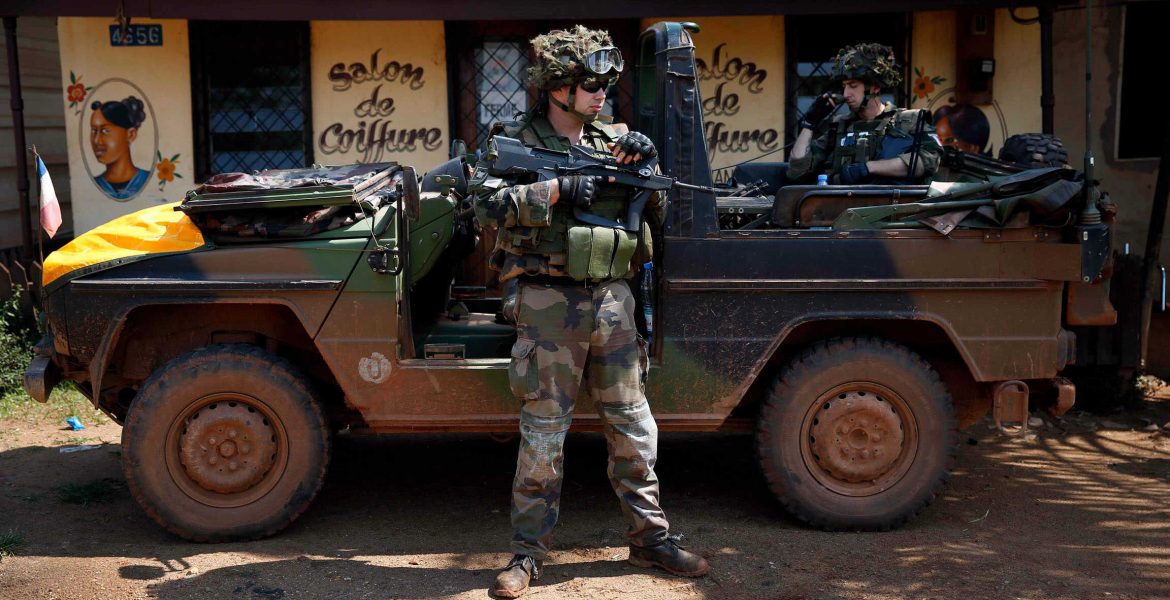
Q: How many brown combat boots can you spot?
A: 2